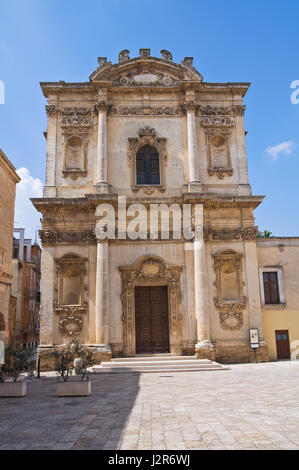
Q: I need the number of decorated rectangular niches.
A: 4